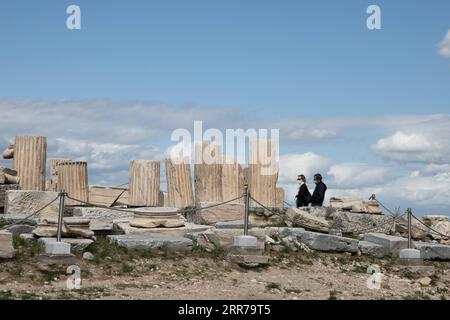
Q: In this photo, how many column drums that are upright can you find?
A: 8